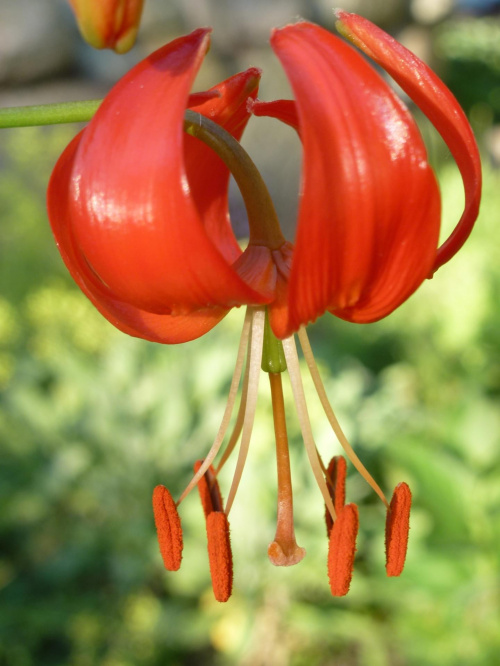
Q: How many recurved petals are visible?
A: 6